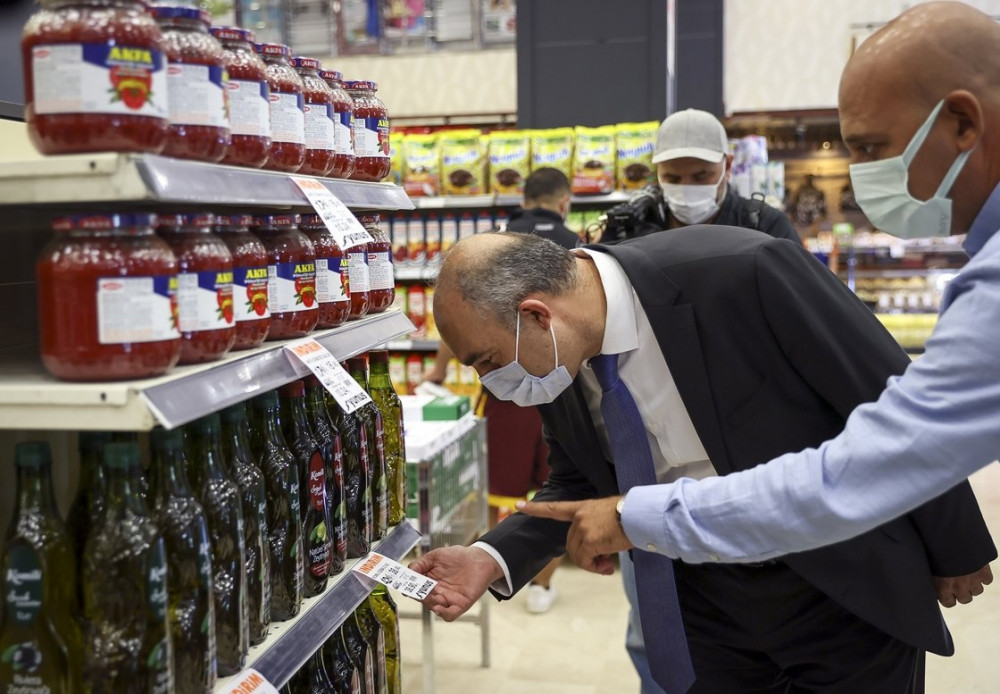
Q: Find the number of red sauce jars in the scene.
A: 14